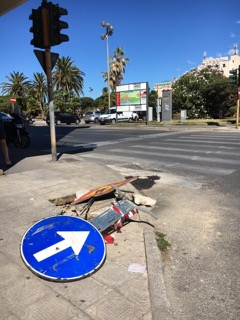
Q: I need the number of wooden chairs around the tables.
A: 0